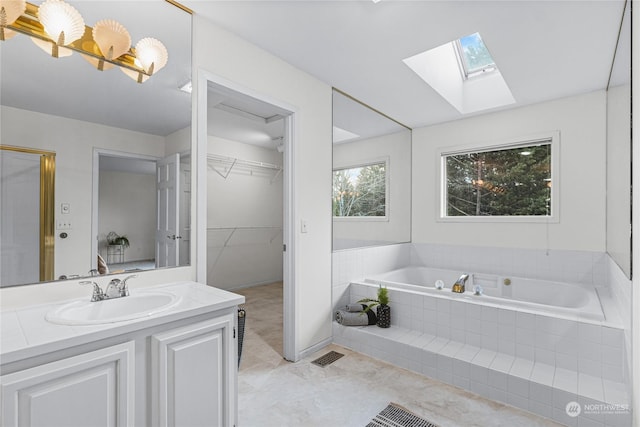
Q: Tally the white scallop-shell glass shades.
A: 4